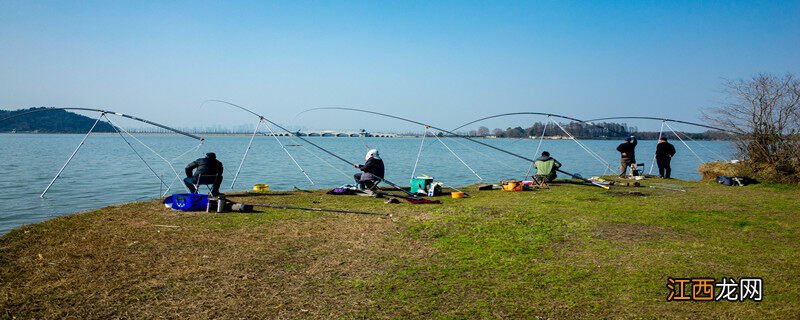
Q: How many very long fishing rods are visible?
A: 5